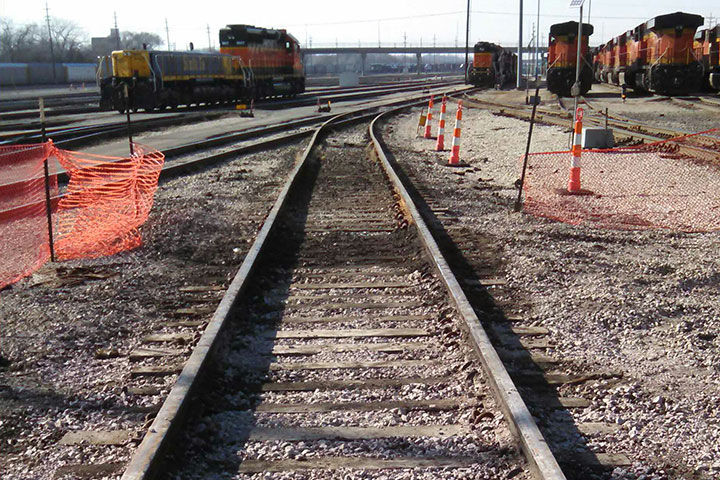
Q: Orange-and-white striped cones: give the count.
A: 4